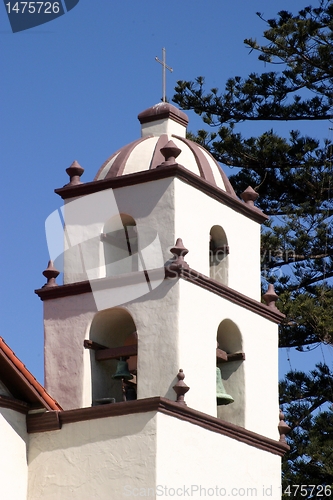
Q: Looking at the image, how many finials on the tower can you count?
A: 8